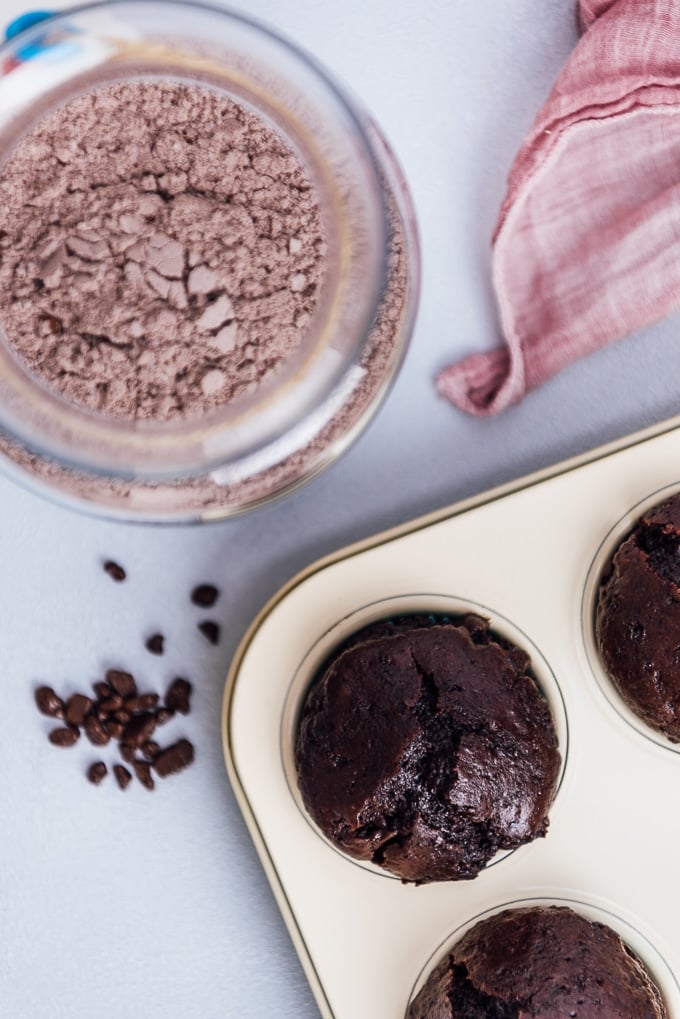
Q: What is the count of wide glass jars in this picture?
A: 1